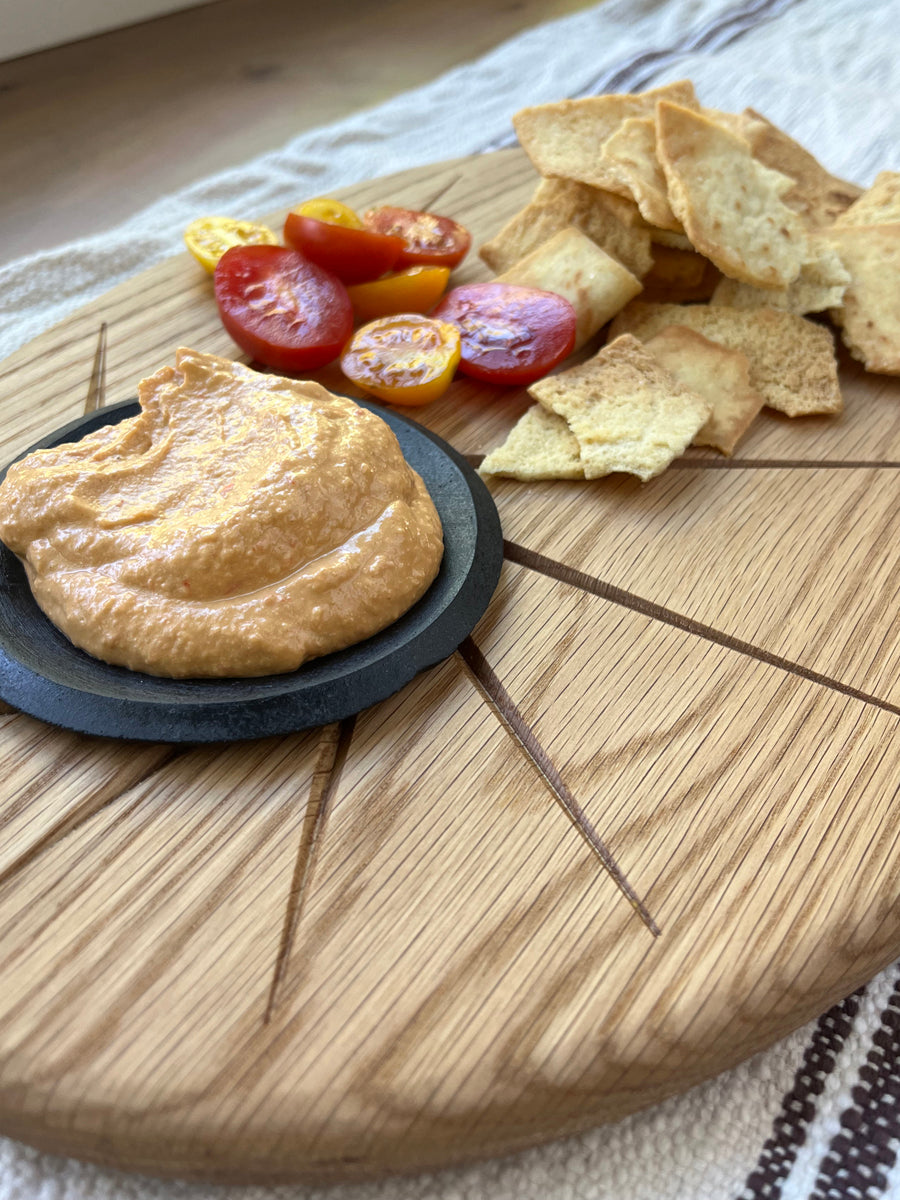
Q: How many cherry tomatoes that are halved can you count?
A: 8